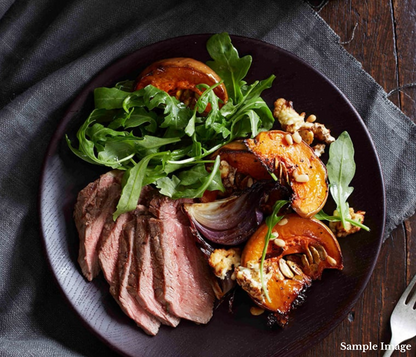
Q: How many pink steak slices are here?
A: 5